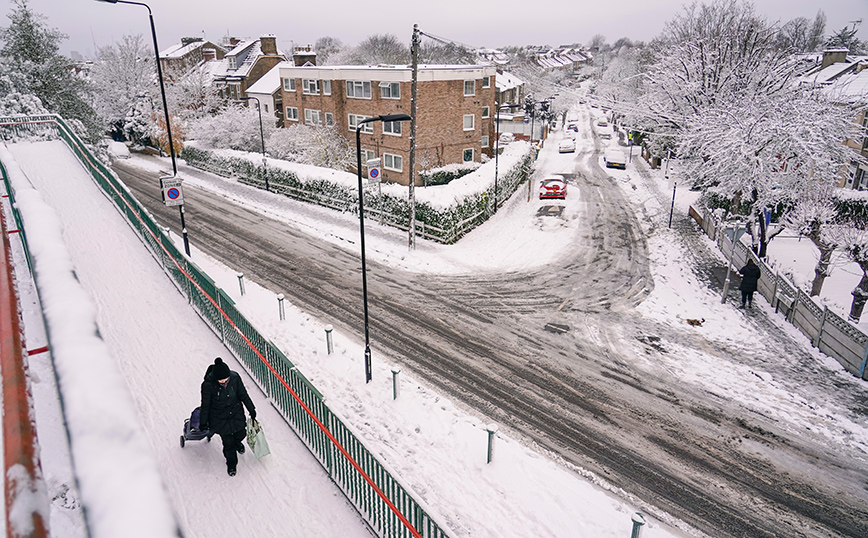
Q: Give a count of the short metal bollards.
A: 6